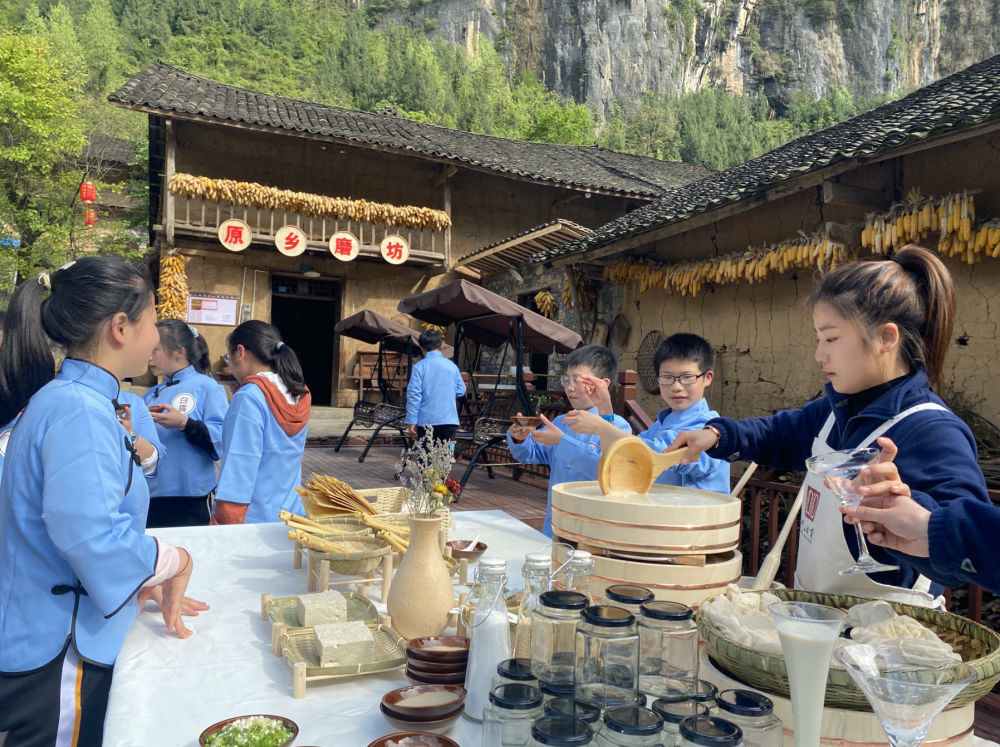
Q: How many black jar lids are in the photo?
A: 15